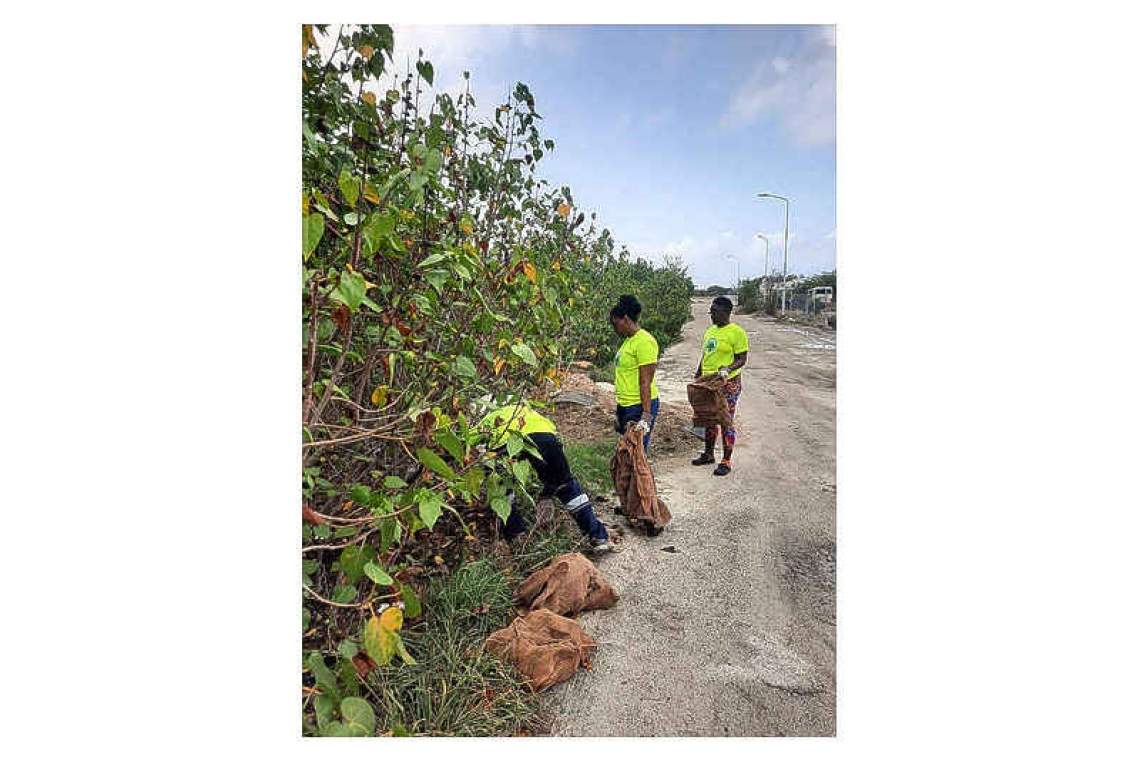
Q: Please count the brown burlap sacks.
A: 4